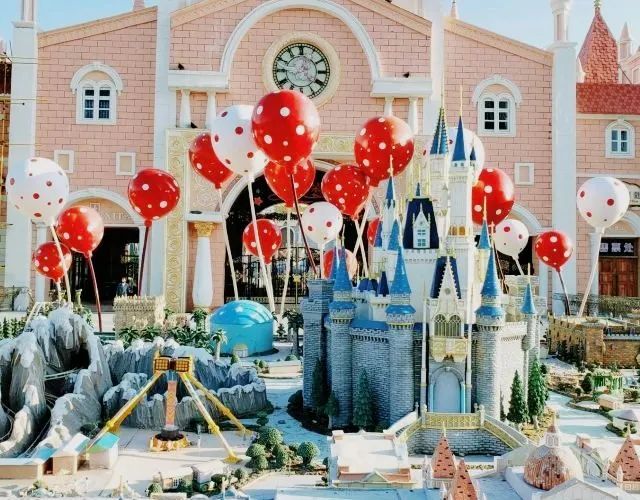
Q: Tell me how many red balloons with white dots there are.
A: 13